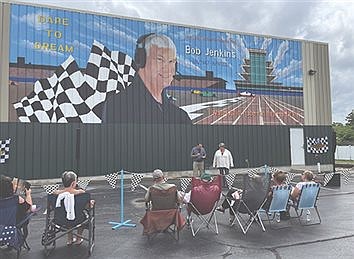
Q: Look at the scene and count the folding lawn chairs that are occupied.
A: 7